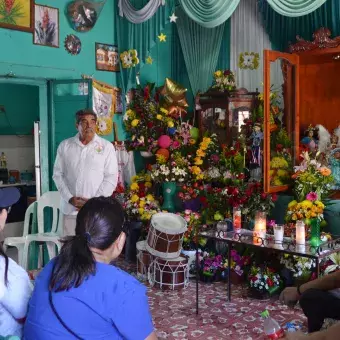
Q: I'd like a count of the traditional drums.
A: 3